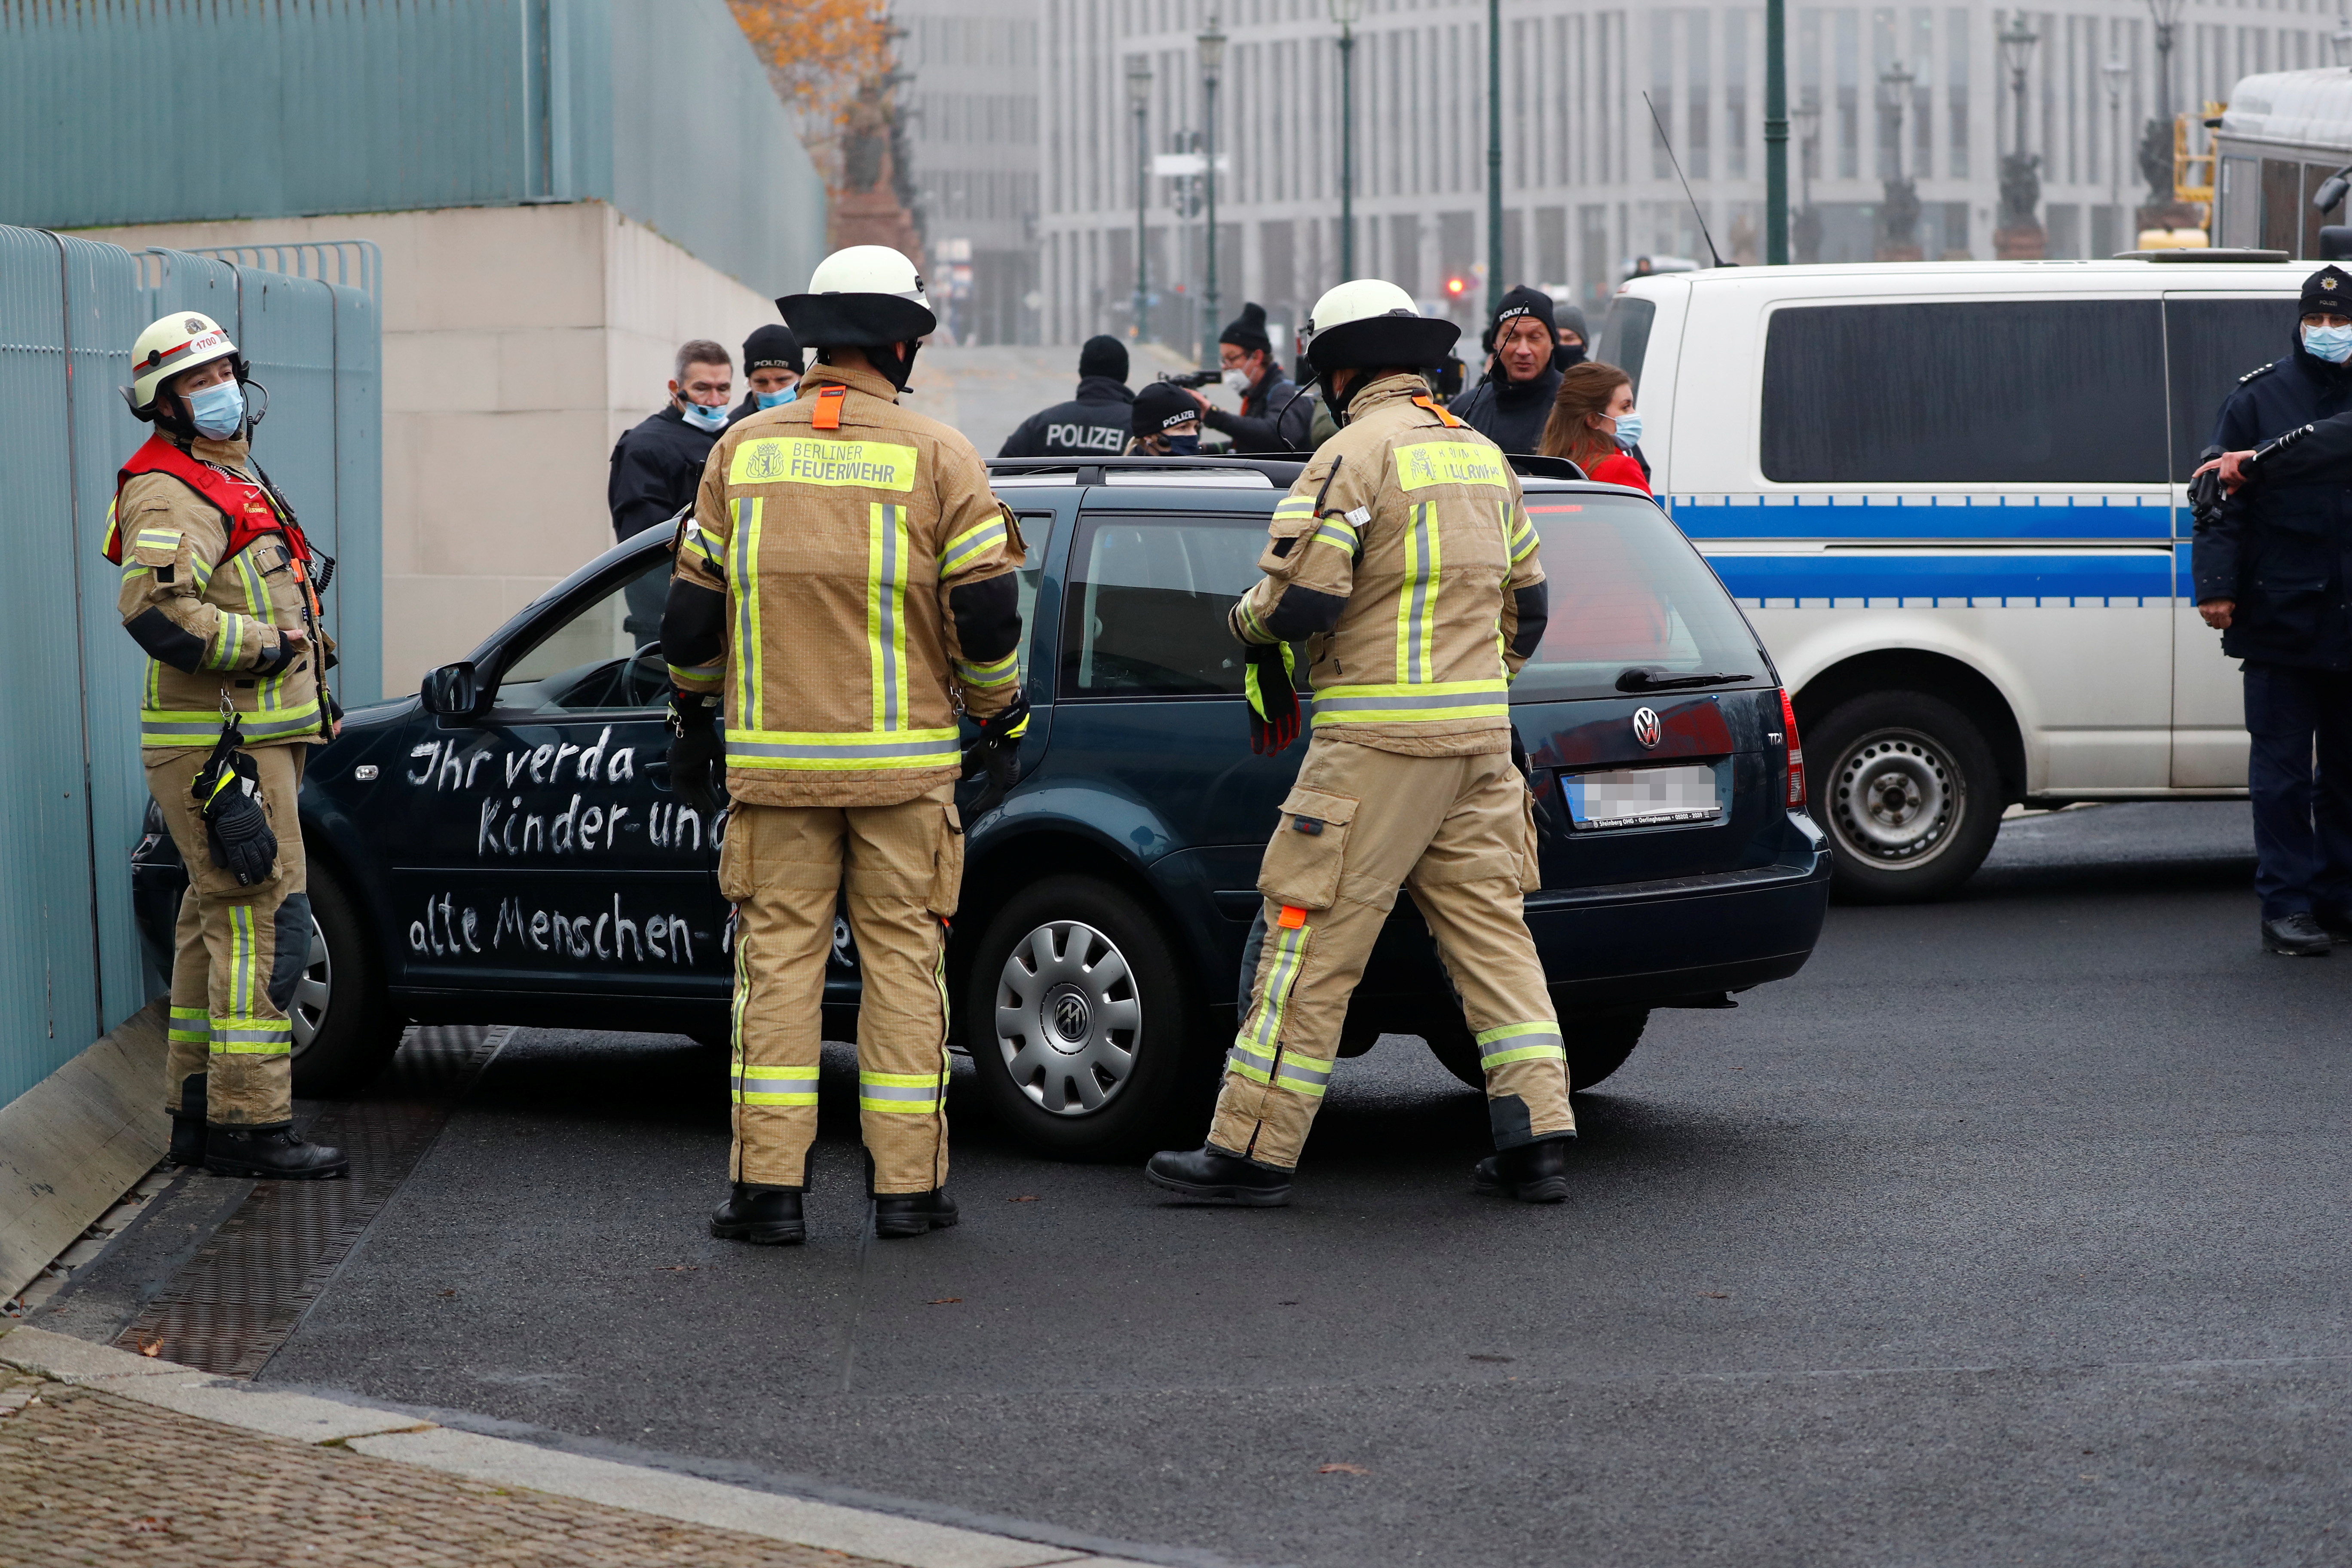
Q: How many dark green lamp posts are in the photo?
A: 5